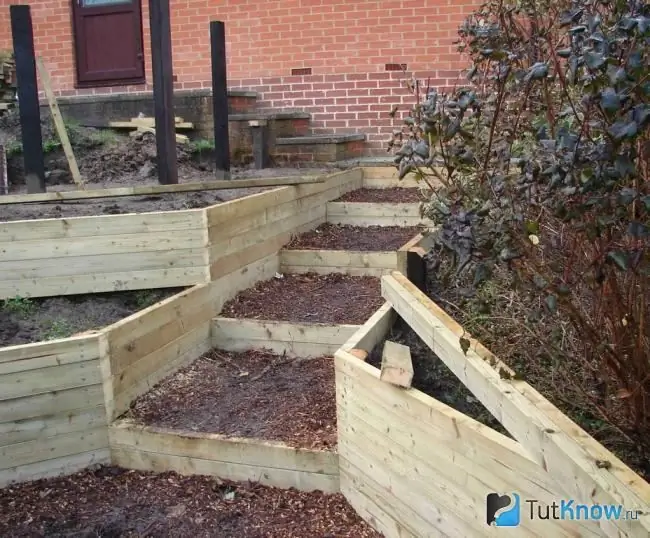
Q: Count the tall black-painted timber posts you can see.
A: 3